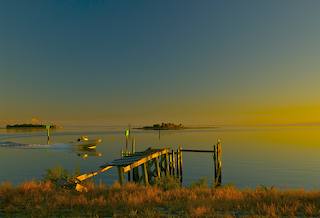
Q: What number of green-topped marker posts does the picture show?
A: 2